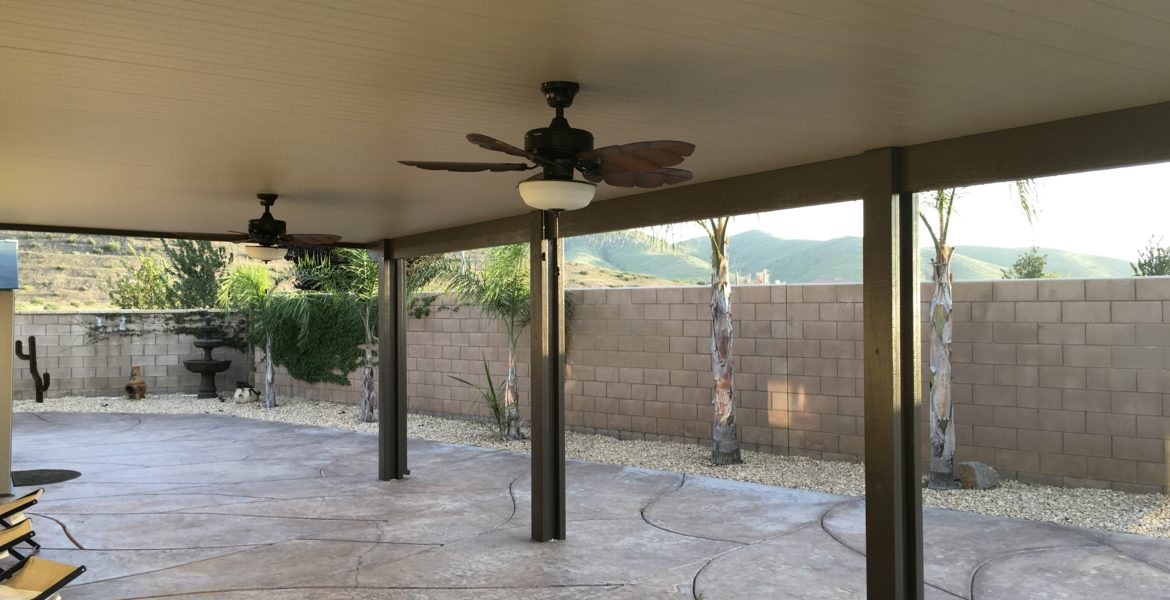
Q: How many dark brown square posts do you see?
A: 3